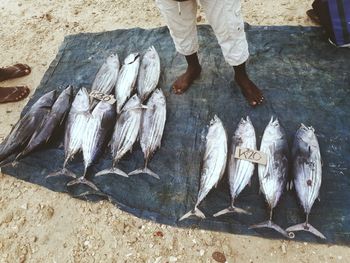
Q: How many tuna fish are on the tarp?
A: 13